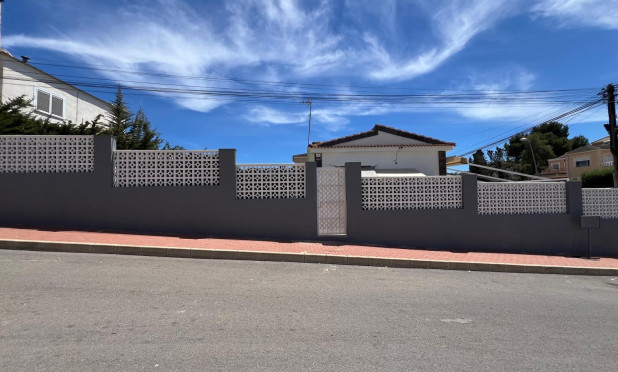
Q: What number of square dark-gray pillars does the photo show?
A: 6